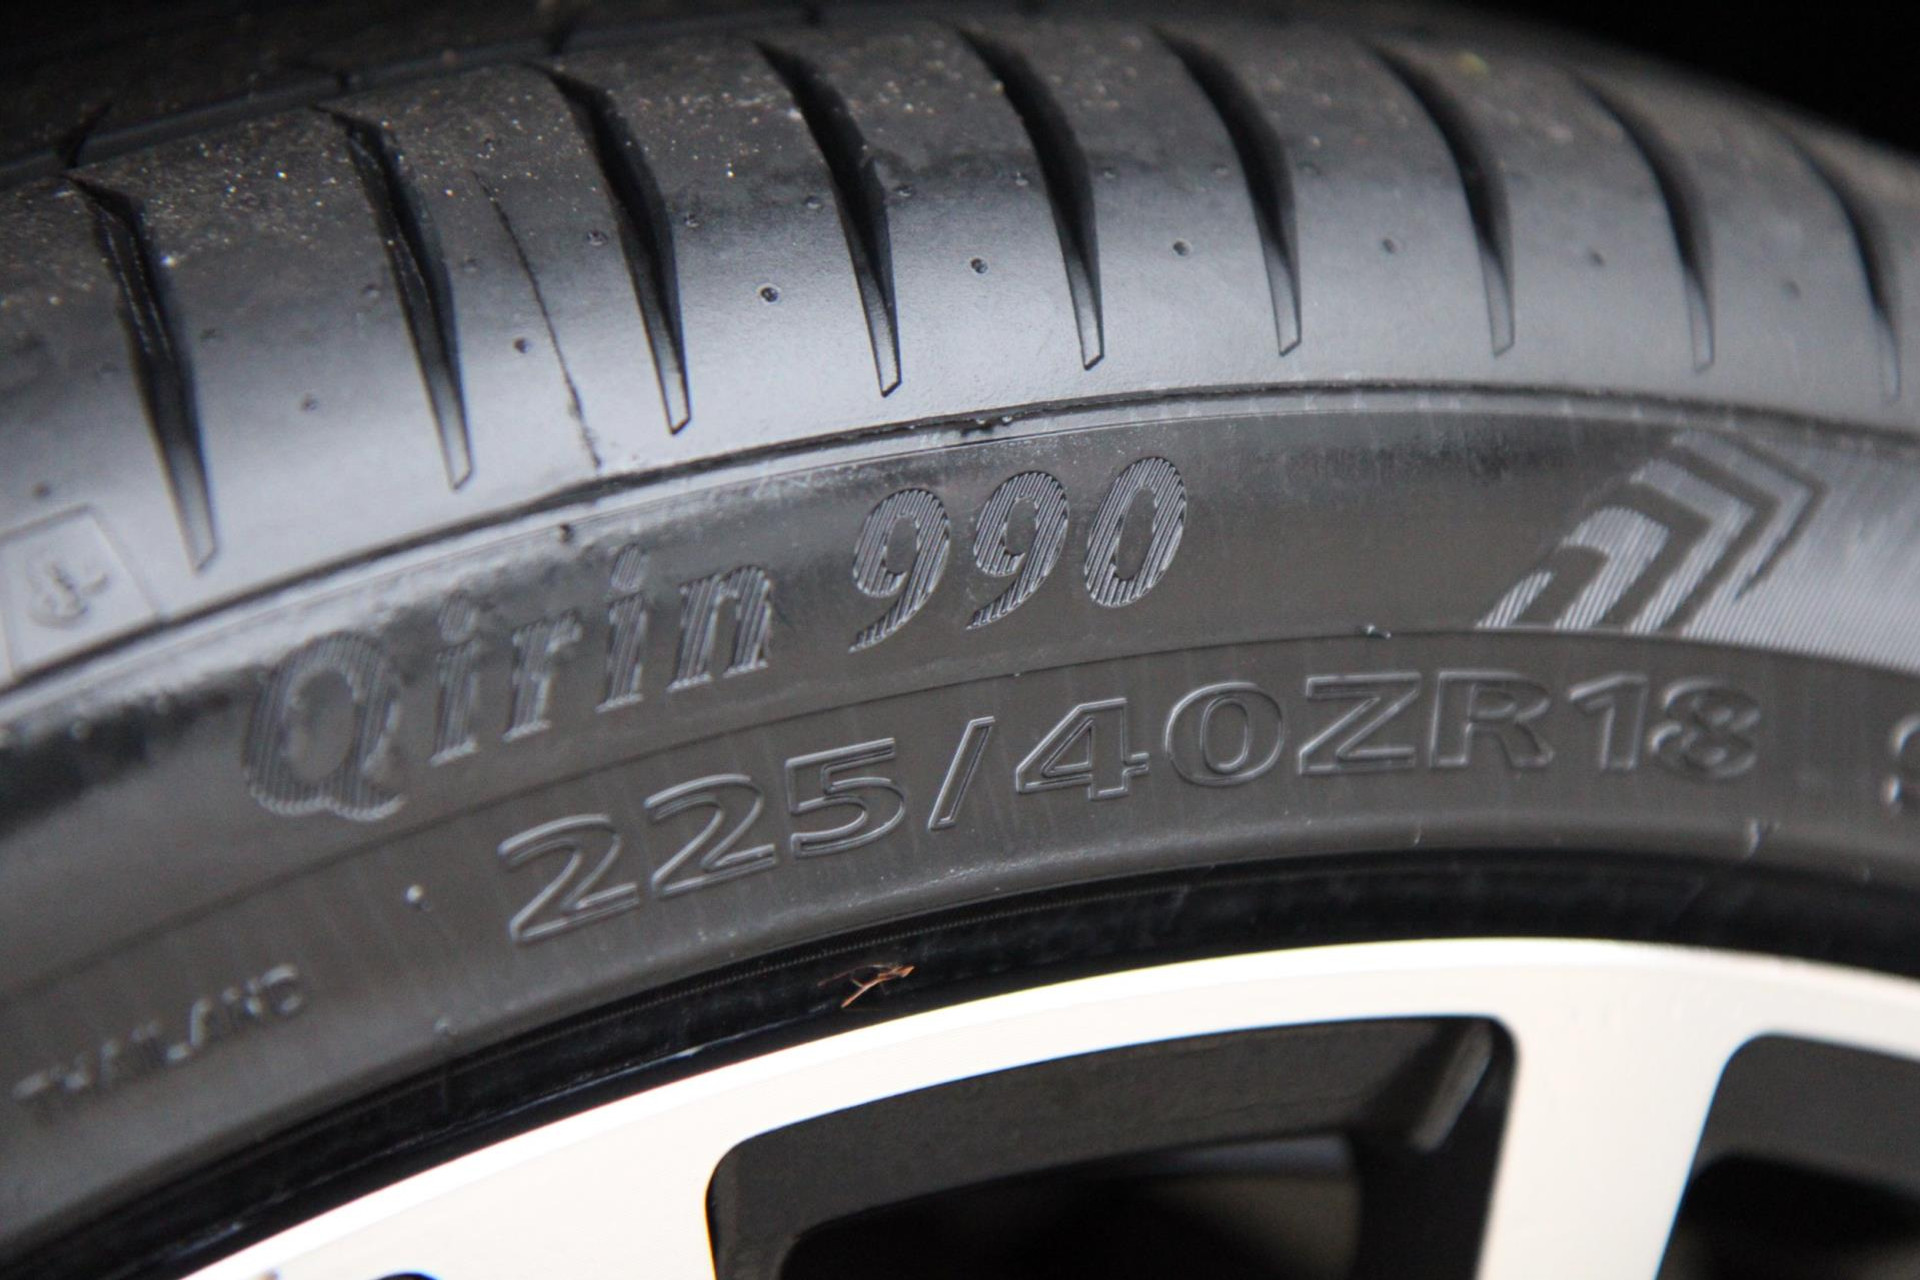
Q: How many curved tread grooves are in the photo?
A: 9